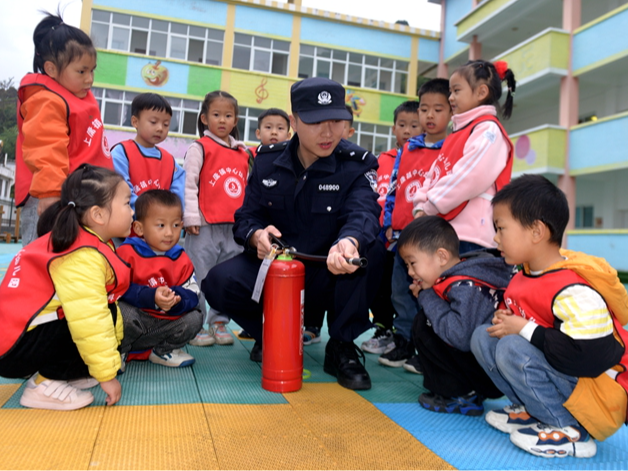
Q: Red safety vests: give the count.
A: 11